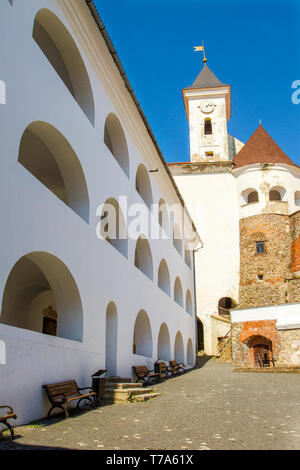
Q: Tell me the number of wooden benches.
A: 5